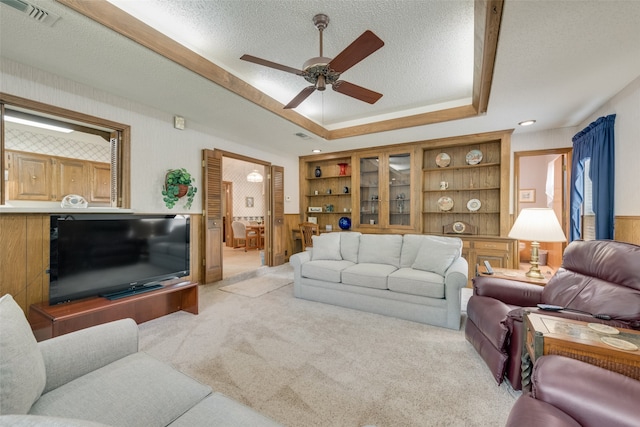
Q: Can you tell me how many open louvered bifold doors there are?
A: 2